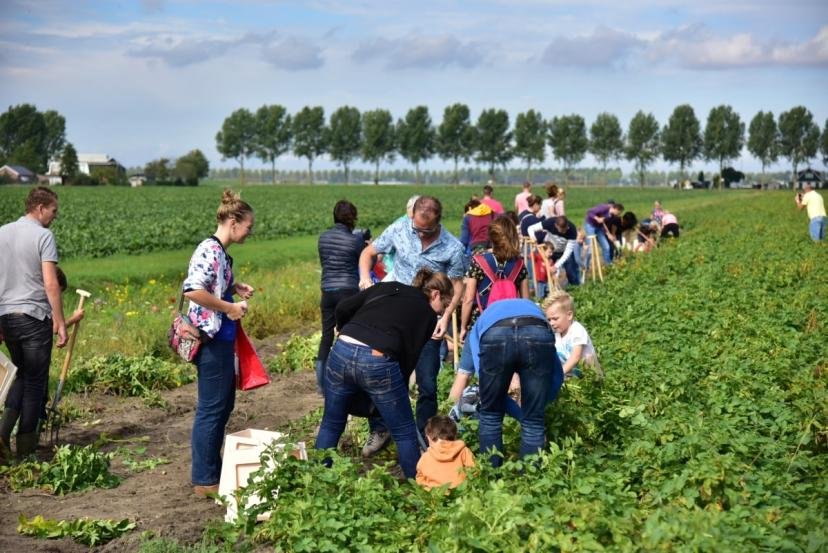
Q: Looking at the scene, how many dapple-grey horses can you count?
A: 0